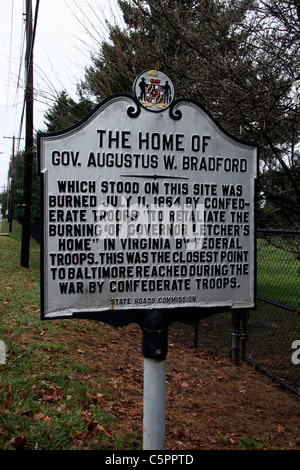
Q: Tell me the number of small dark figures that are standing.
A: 2